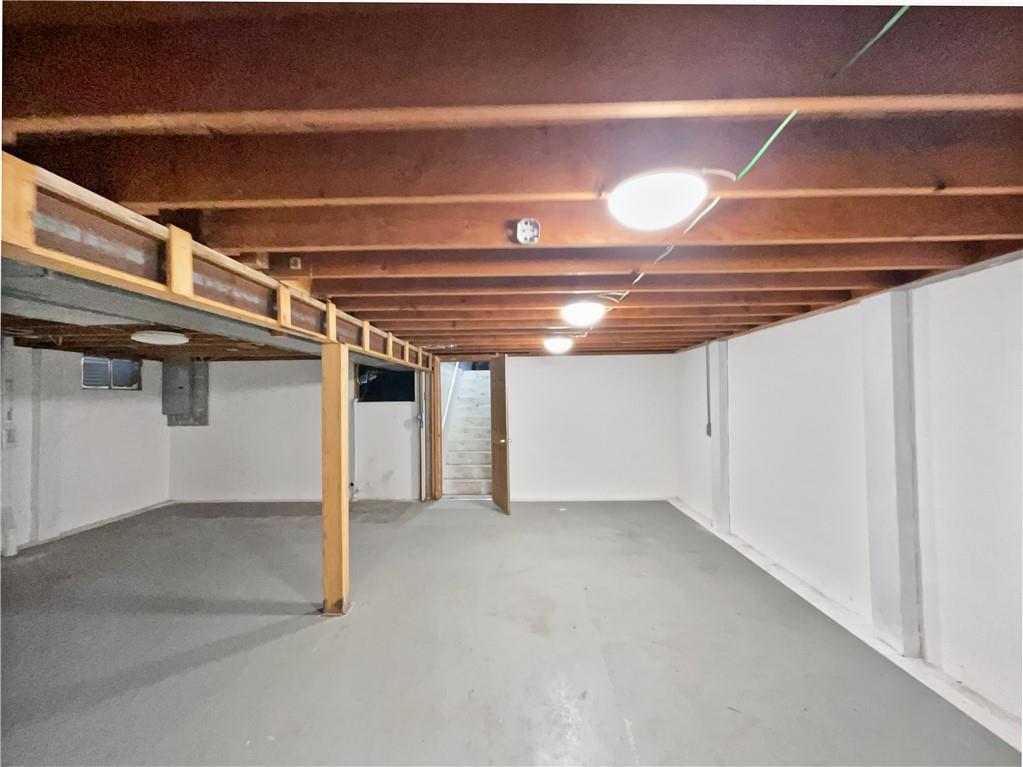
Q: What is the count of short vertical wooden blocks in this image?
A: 9